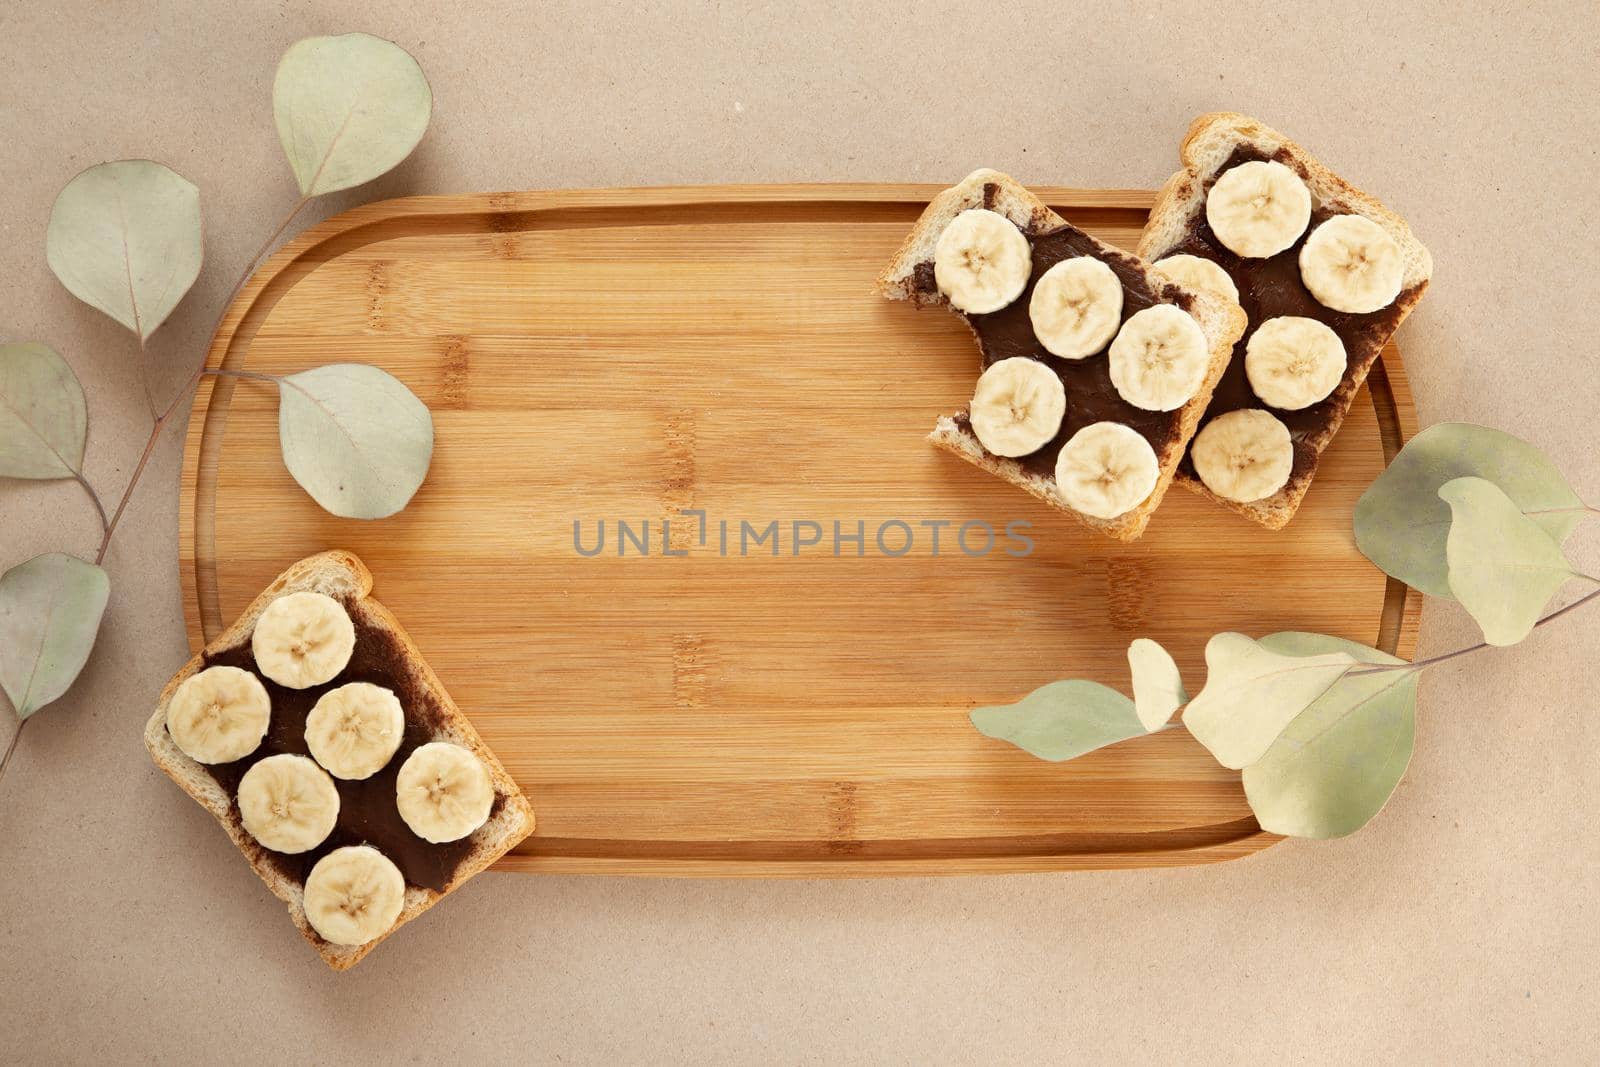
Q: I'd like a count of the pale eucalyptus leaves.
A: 11